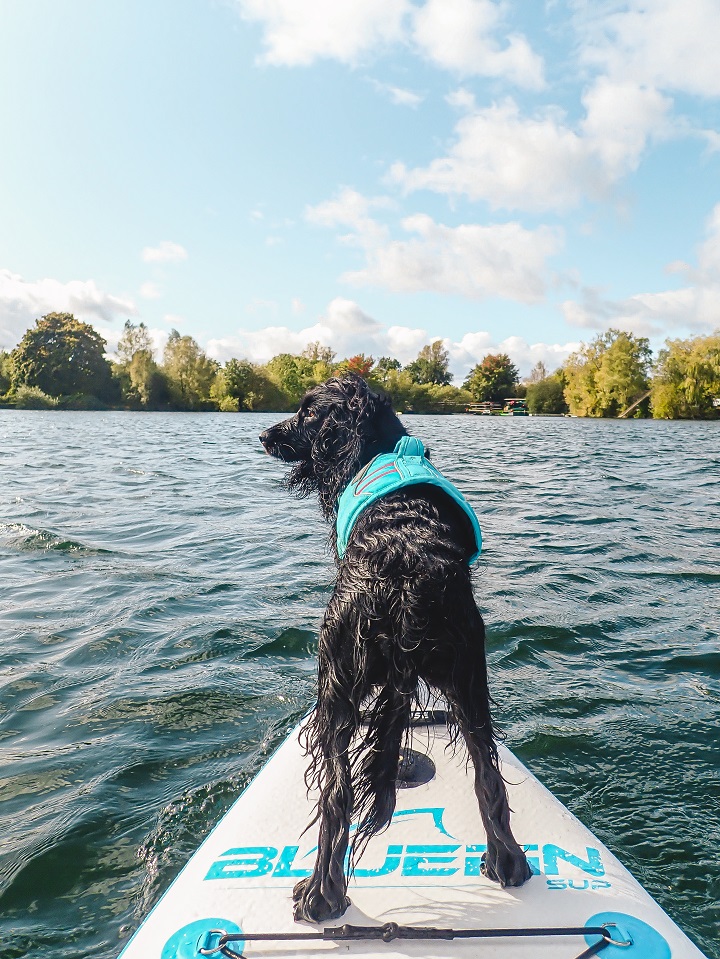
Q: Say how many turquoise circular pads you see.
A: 2